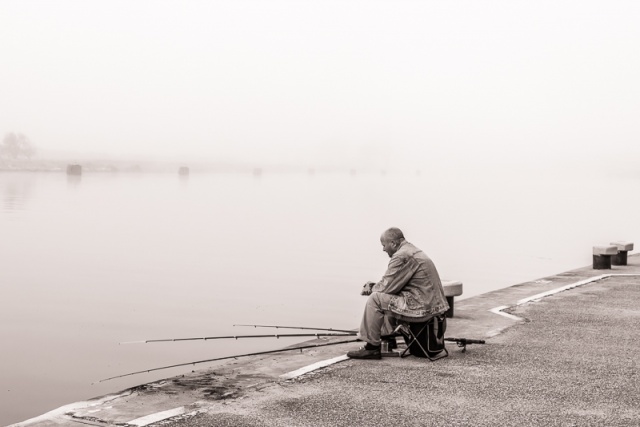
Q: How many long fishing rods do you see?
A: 3